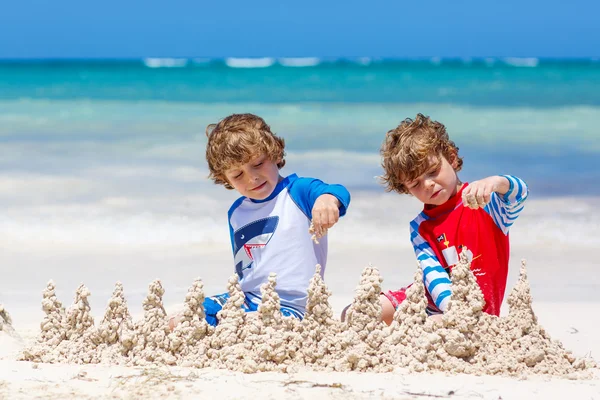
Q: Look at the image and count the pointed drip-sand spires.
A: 12